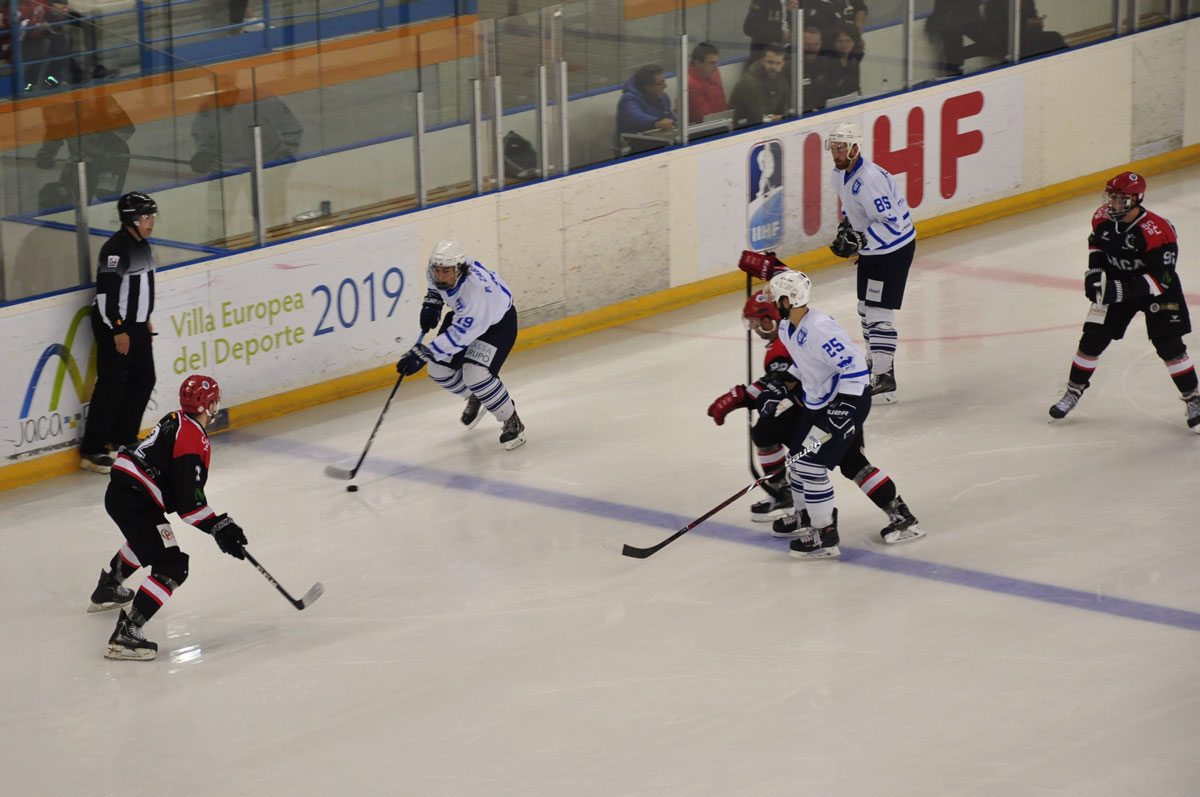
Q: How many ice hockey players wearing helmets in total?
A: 6